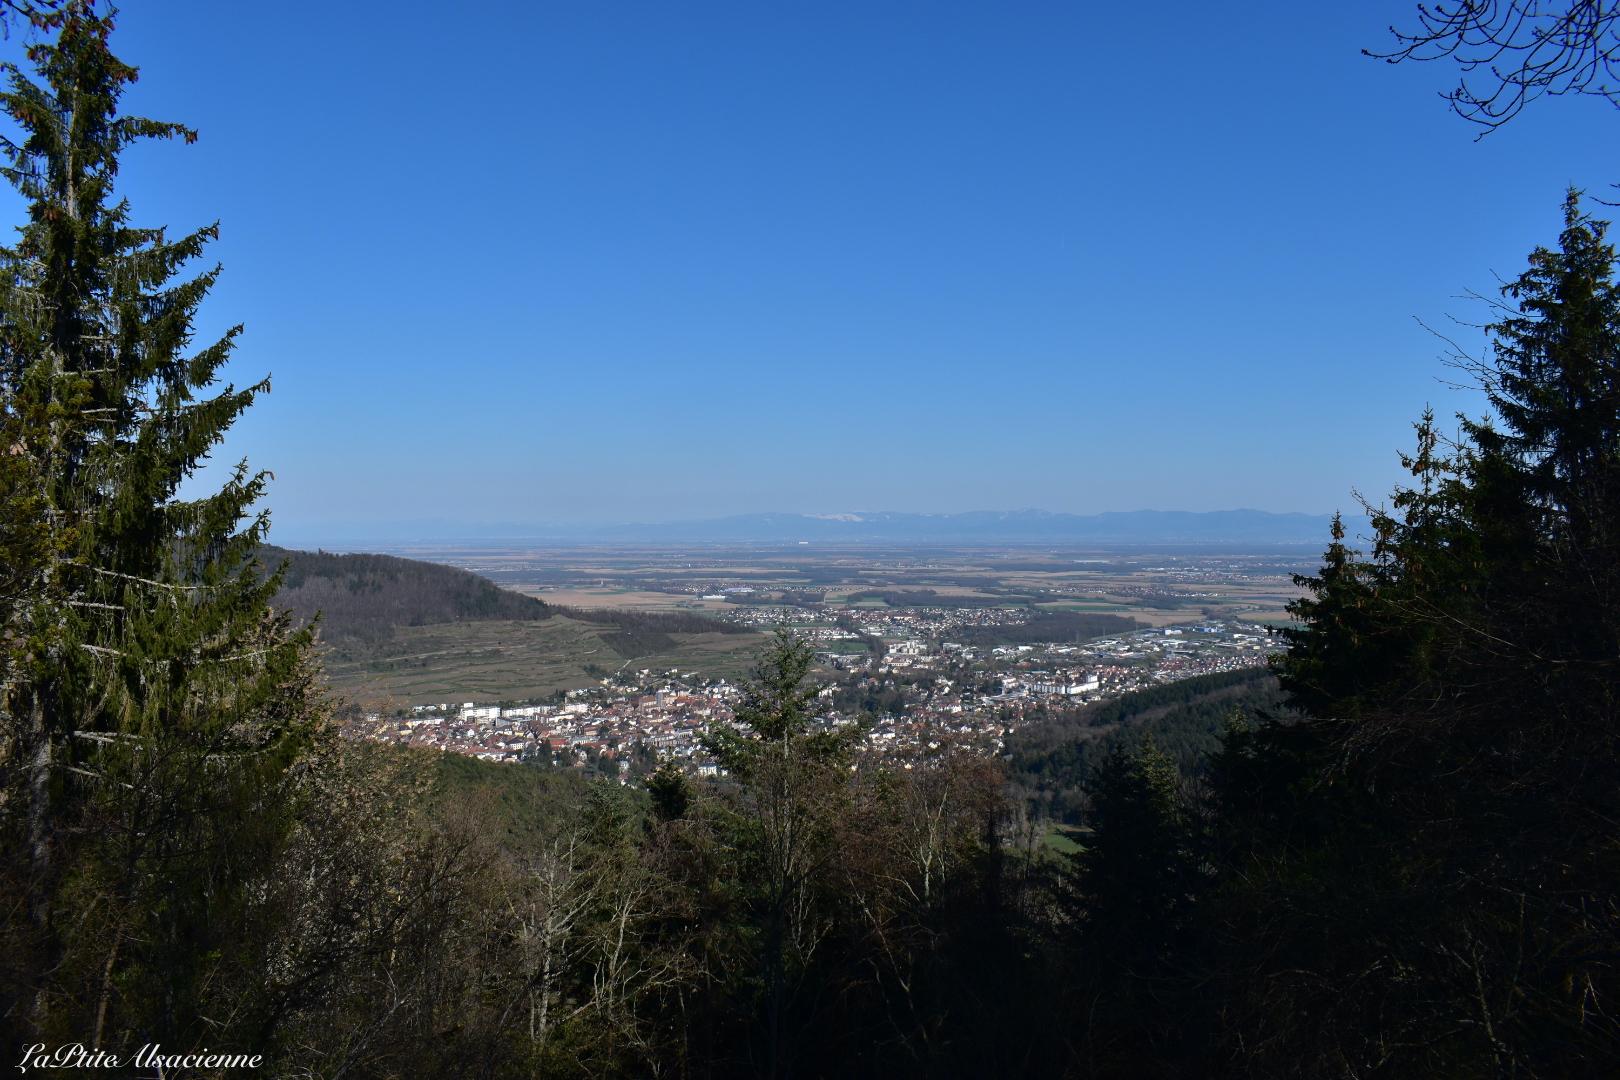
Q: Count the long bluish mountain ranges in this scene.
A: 1